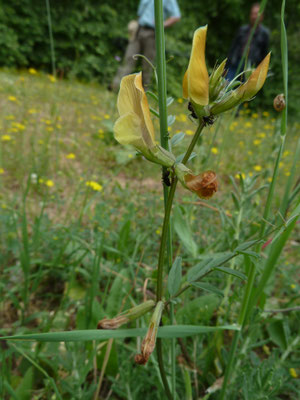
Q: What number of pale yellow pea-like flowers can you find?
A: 3